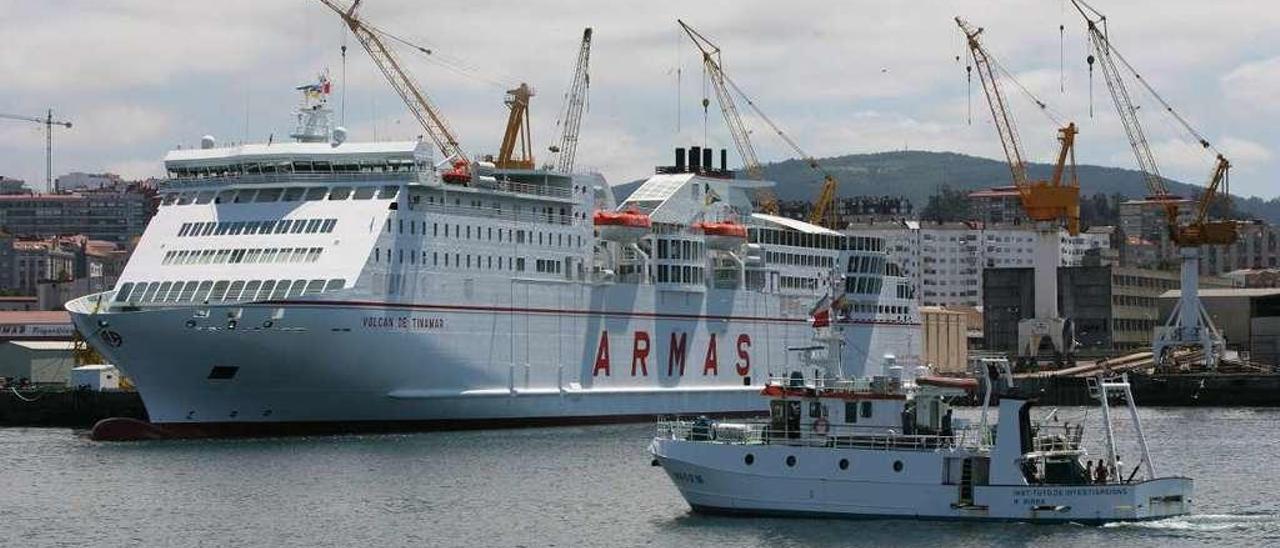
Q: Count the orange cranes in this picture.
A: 4